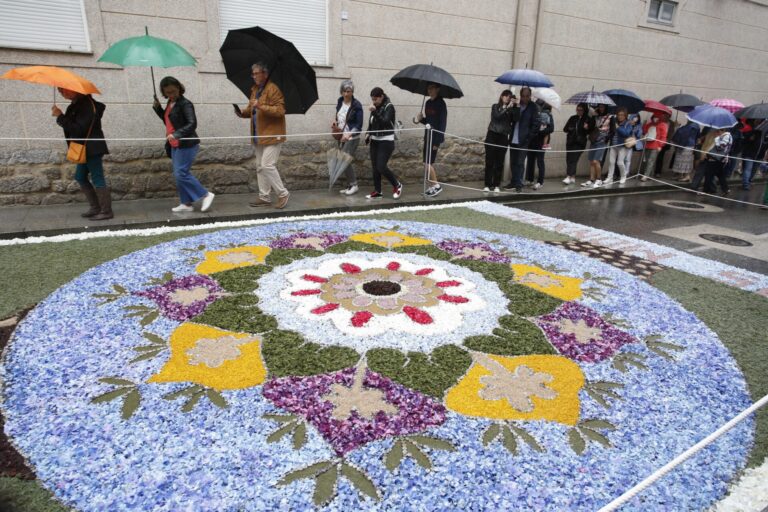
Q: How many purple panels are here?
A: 5